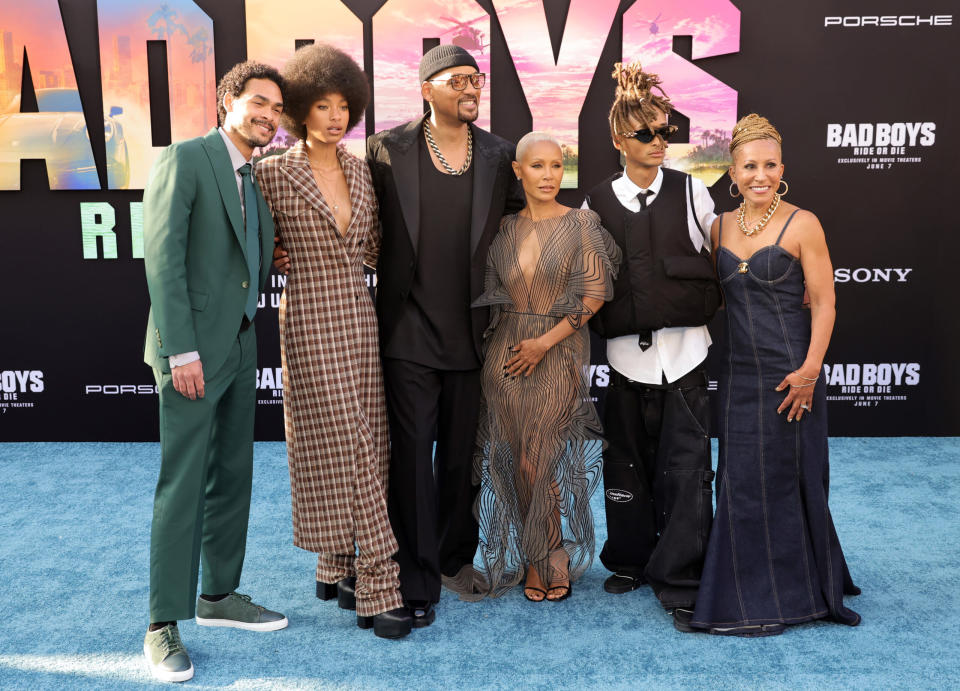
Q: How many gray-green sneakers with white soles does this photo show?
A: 2